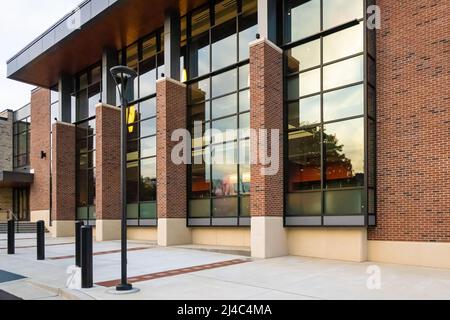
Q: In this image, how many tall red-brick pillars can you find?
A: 4